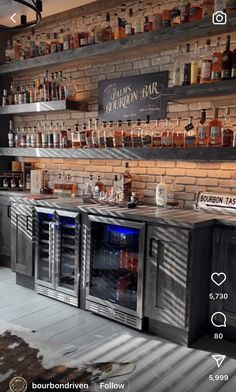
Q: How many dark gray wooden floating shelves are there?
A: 4